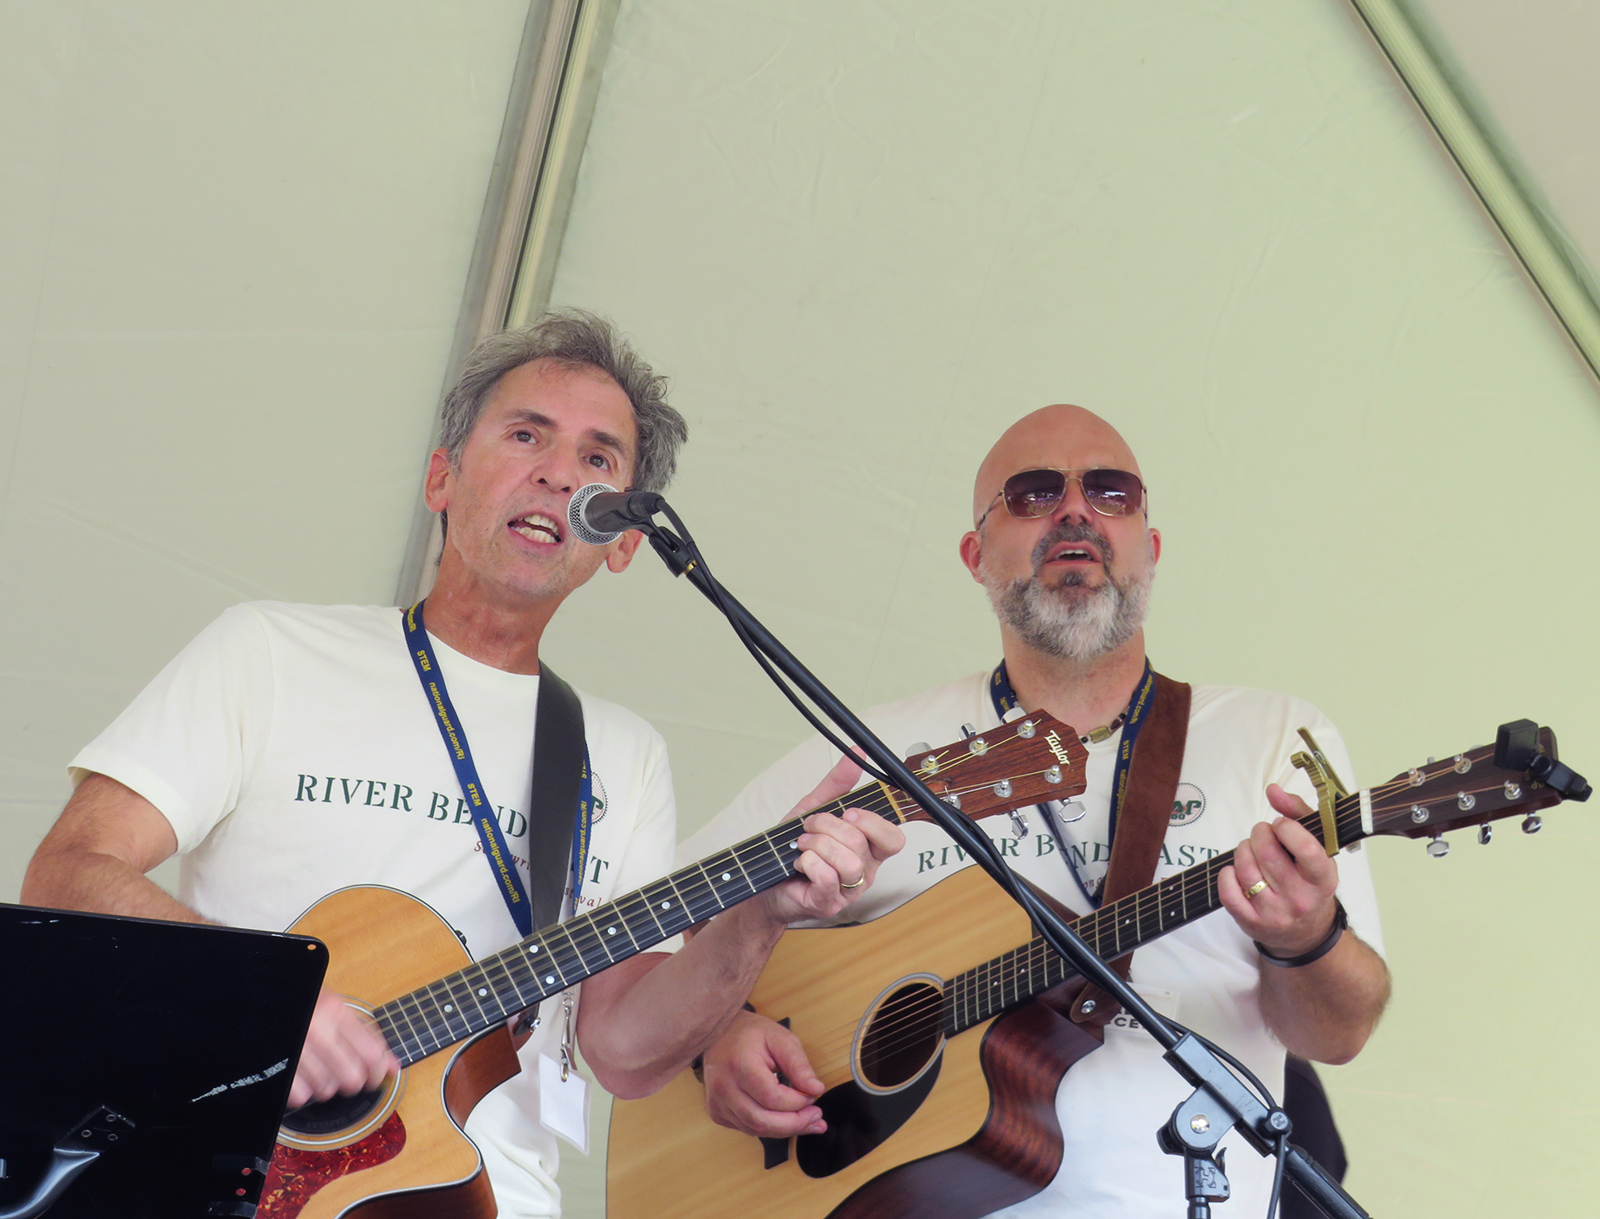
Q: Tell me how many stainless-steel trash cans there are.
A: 0